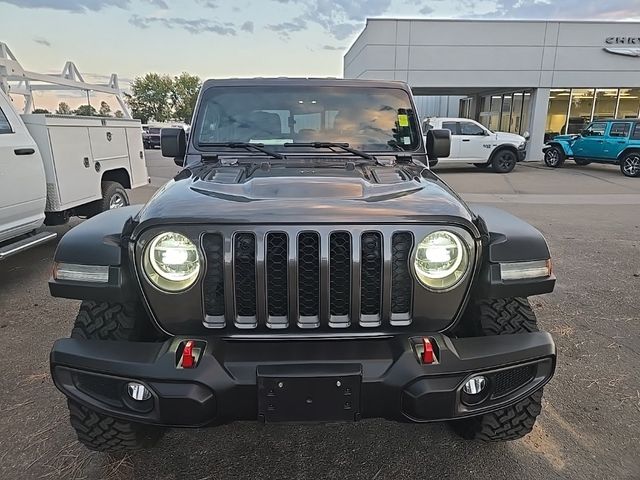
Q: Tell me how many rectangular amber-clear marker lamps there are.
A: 2